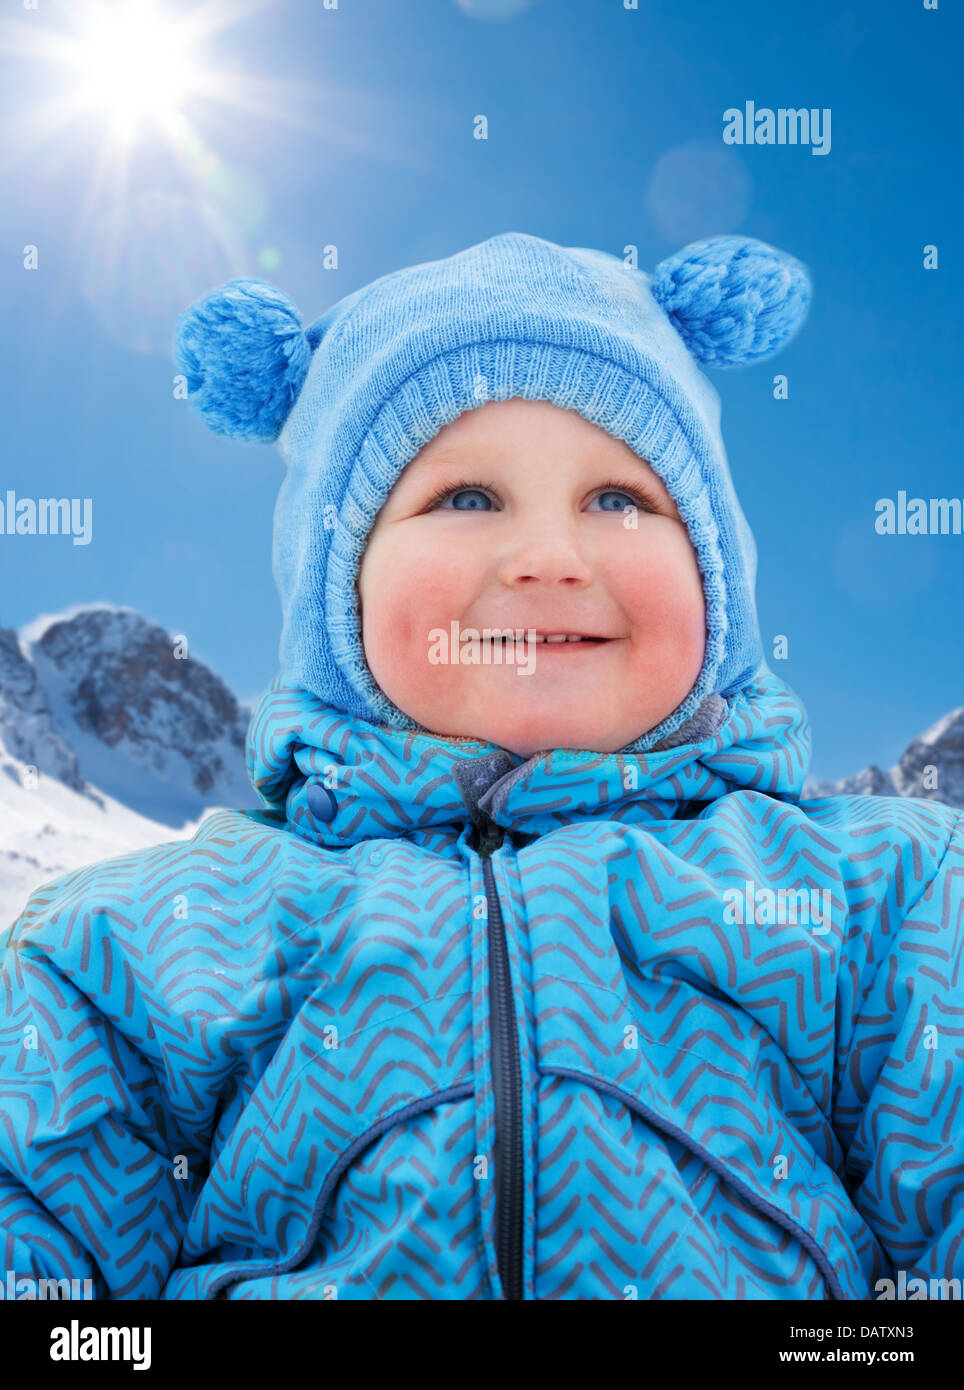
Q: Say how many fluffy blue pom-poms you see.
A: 2